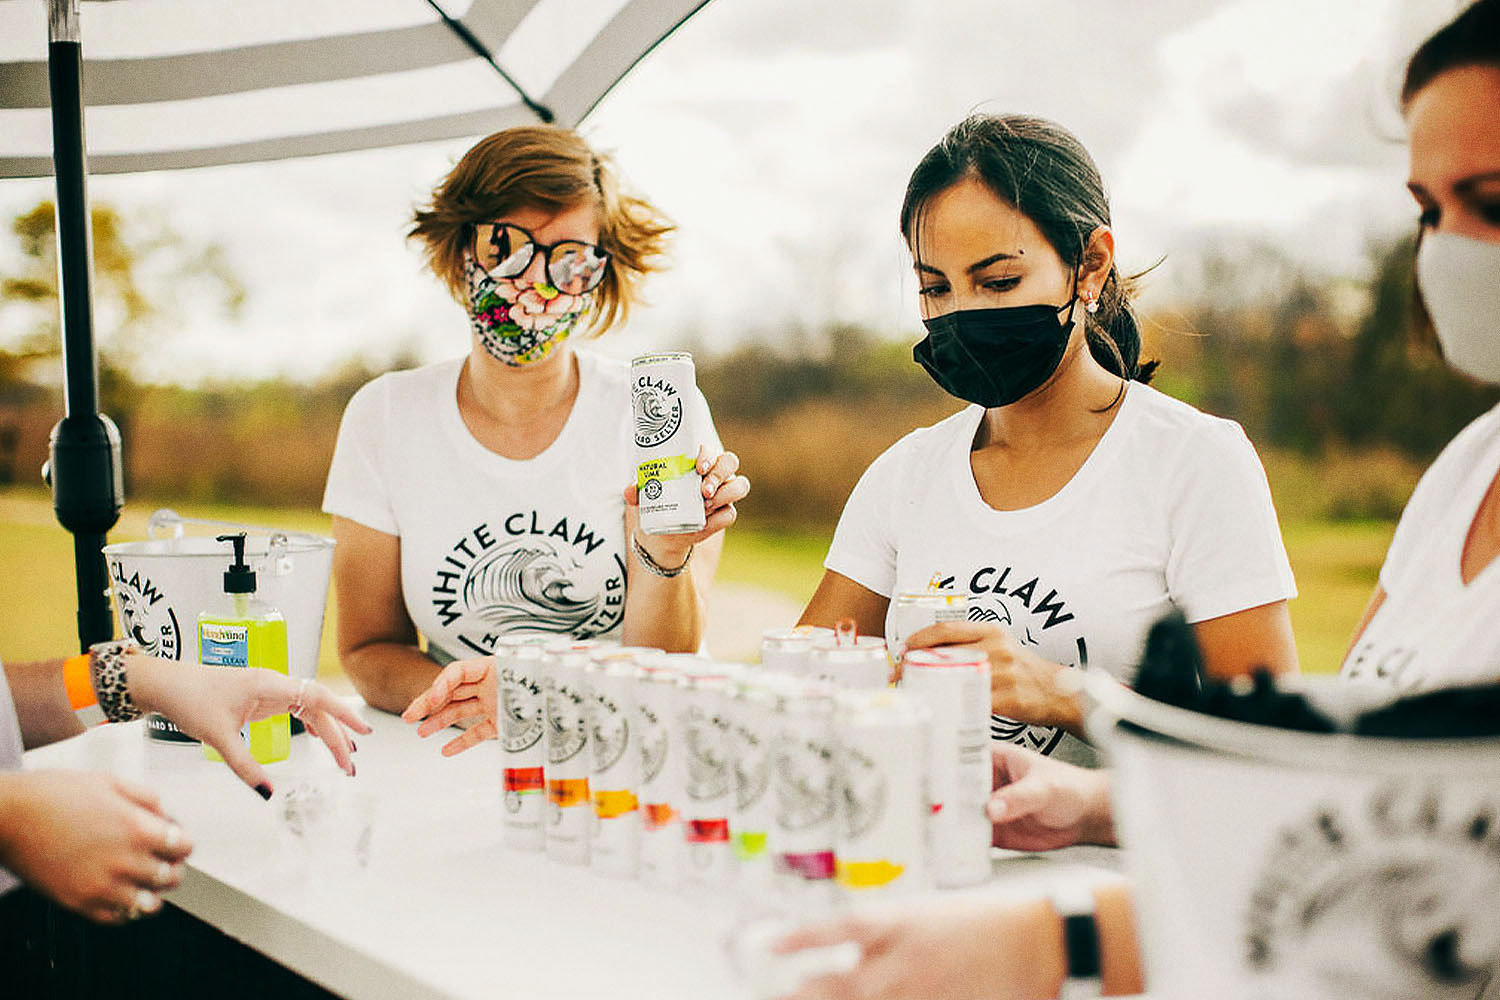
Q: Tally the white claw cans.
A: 13